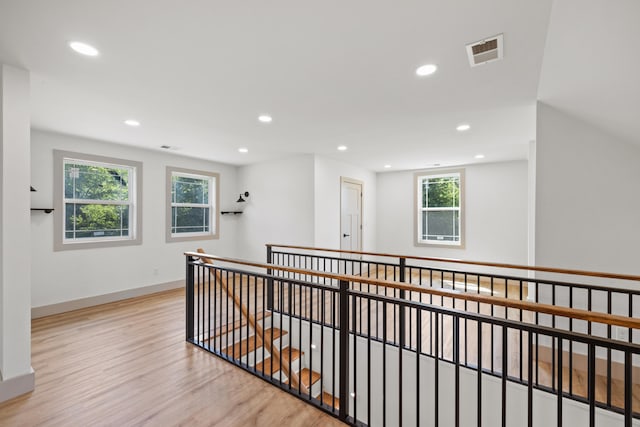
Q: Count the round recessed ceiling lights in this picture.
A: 9